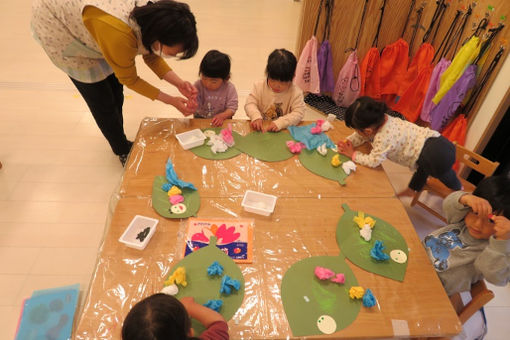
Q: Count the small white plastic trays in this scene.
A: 3